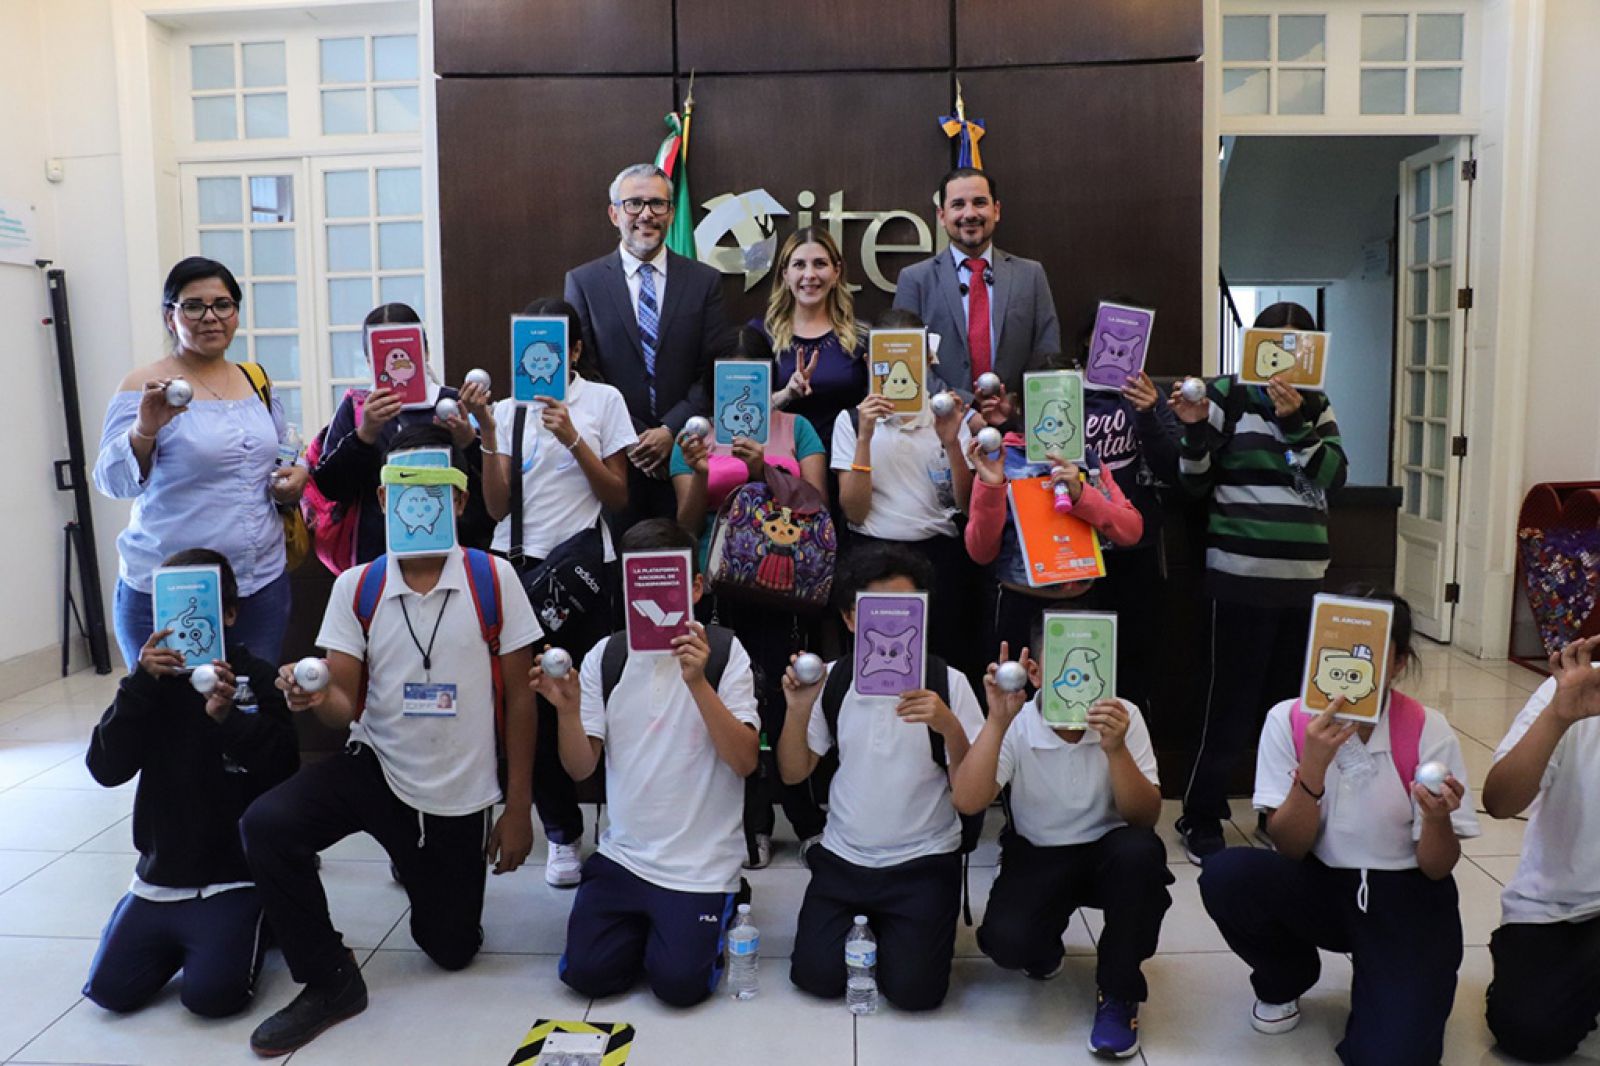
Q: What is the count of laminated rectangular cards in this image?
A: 13